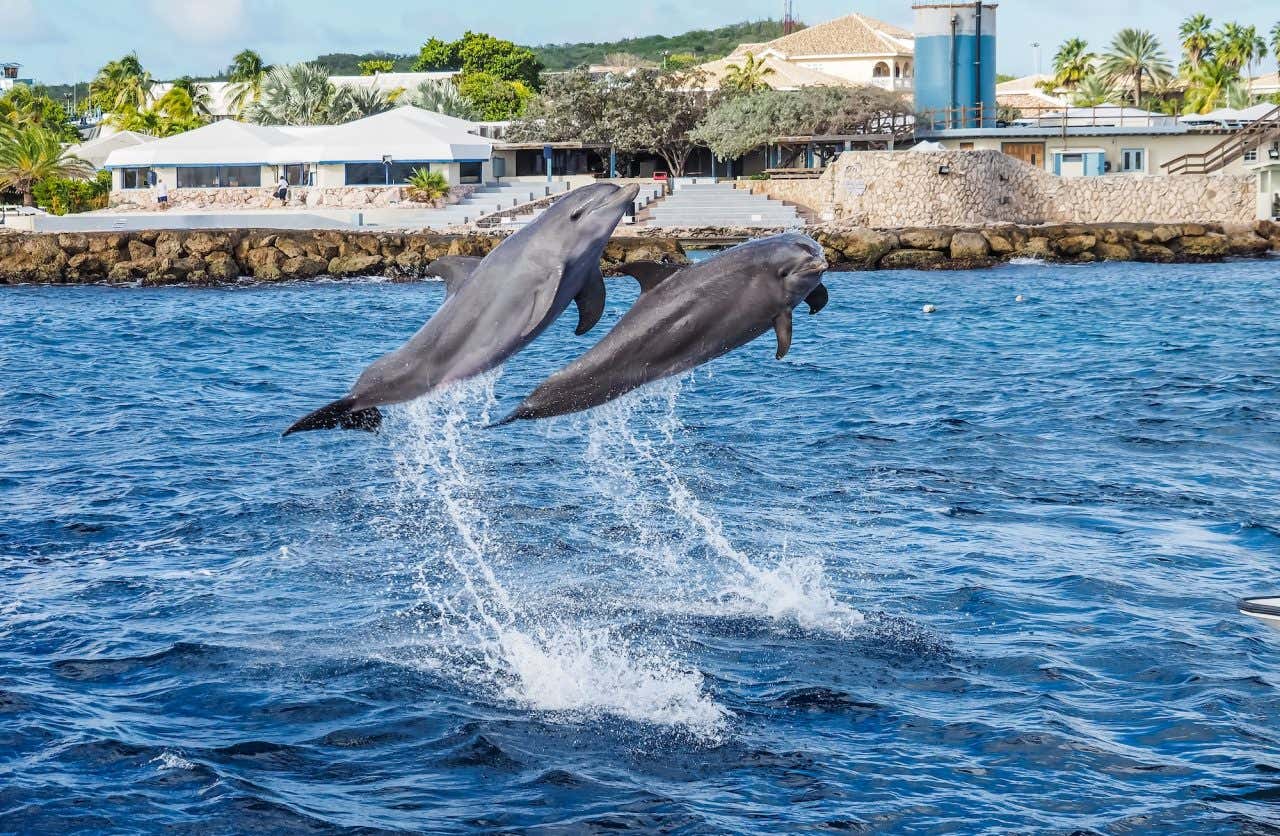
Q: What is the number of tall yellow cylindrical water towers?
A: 0